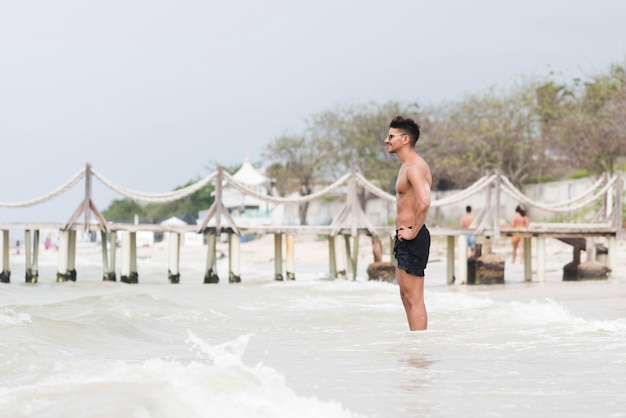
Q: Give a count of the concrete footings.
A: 3